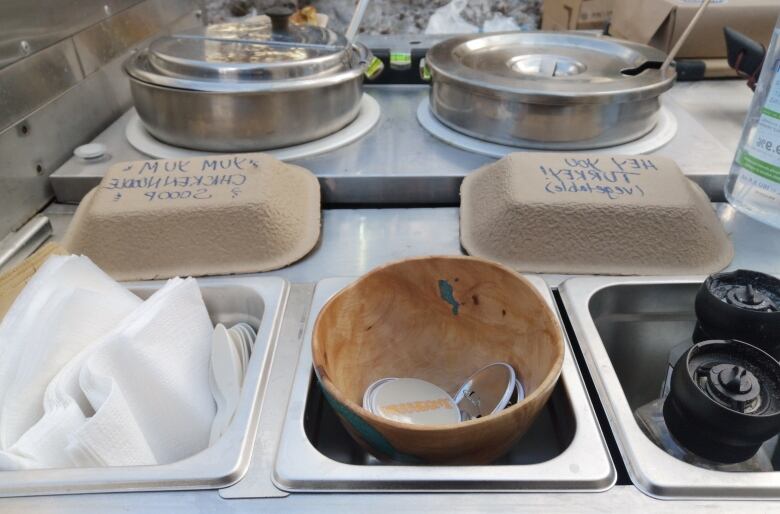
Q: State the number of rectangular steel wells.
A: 3